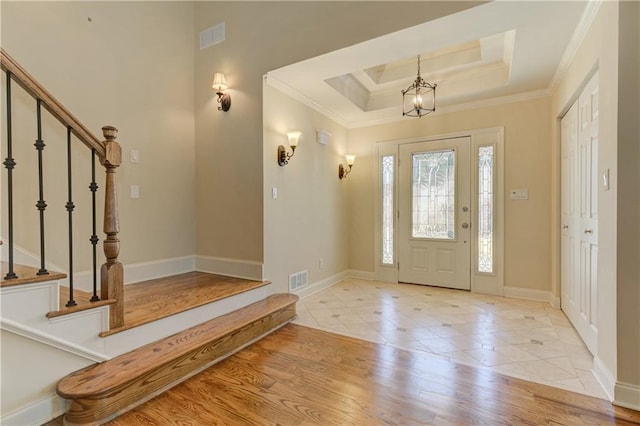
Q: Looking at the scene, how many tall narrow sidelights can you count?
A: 2